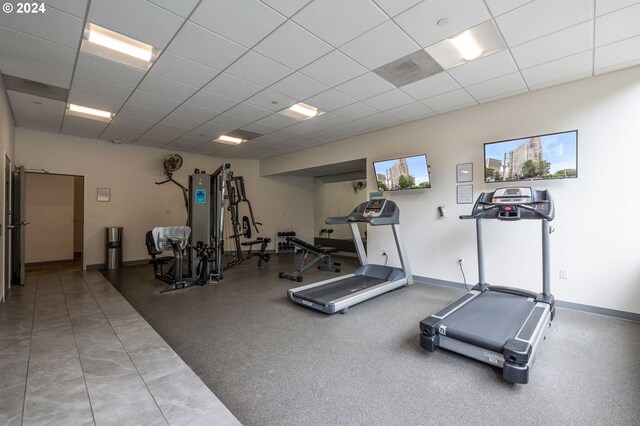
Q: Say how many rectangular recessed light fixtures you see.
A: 5